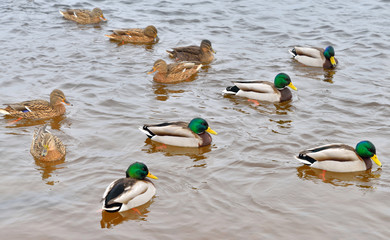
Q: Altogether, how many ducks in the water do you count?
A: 11